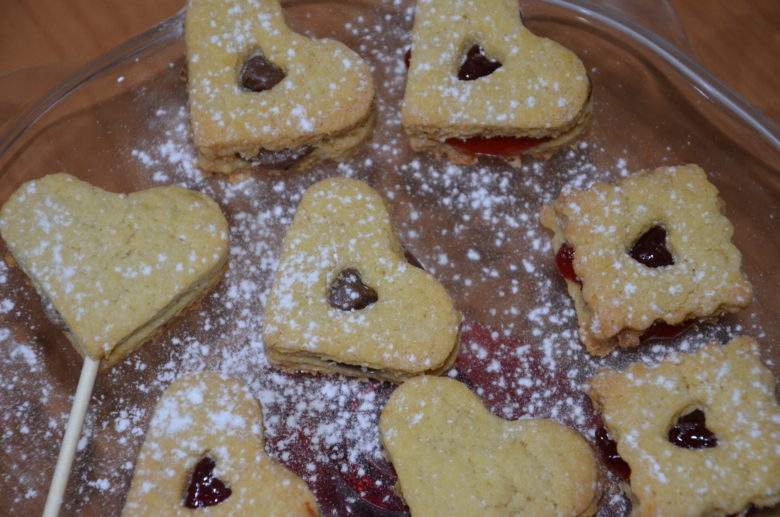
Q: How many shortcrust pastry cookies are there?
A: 8